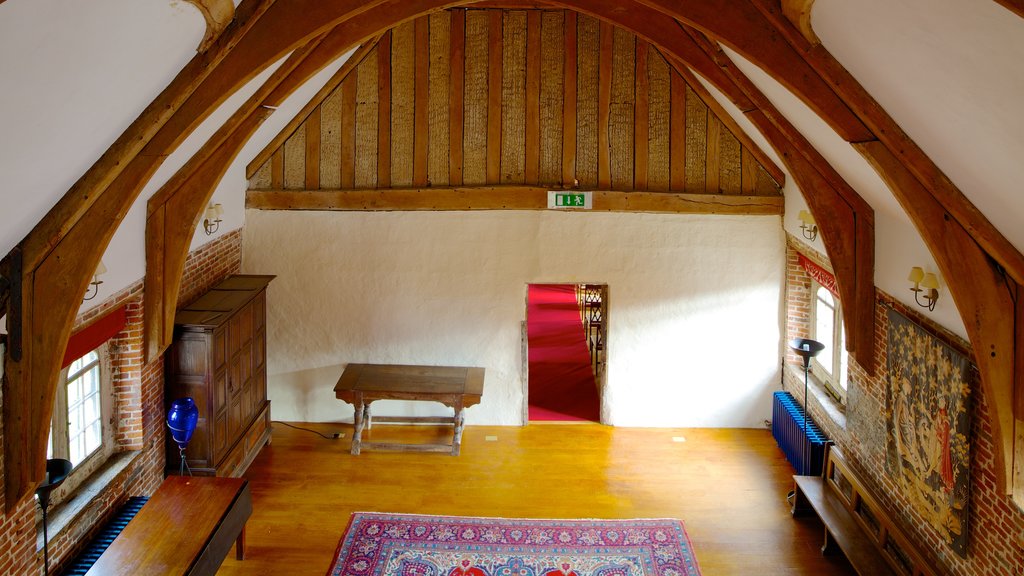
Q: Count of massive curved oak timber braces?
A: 4